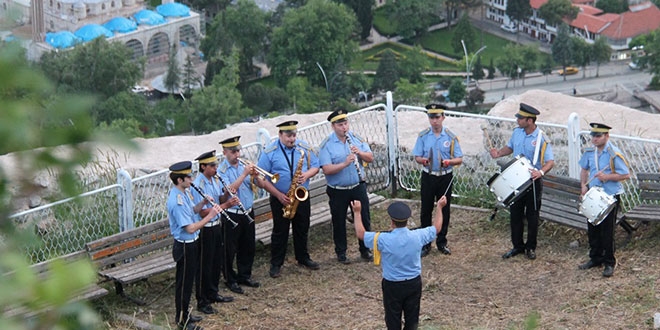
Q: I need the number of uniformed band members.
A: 9